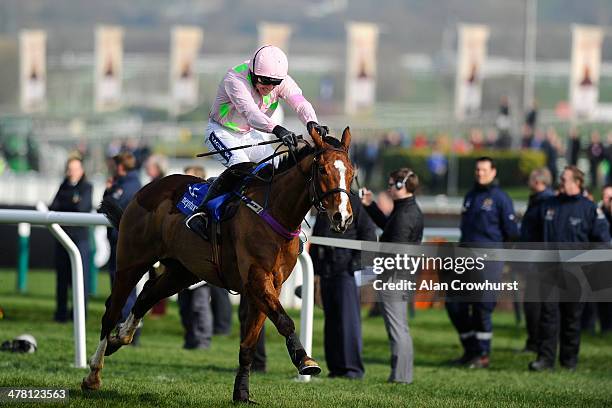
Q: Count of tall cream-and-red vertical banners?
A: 7